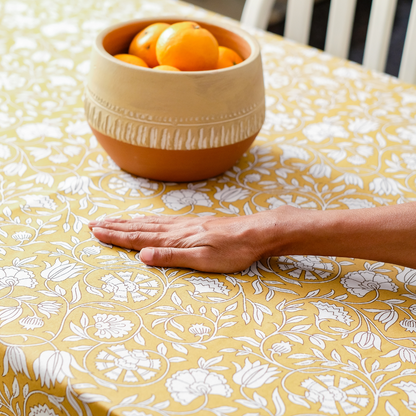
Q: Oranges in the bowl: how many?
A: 5